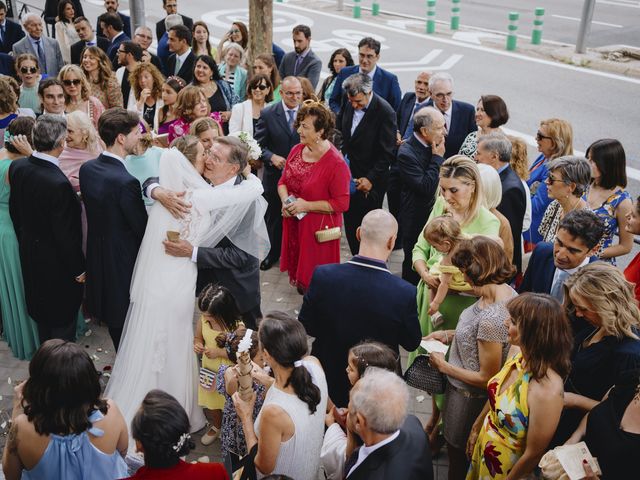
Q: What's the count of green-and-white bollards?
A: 6